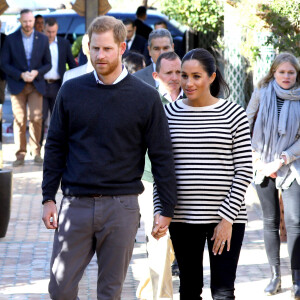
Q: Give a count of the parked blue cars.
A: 1